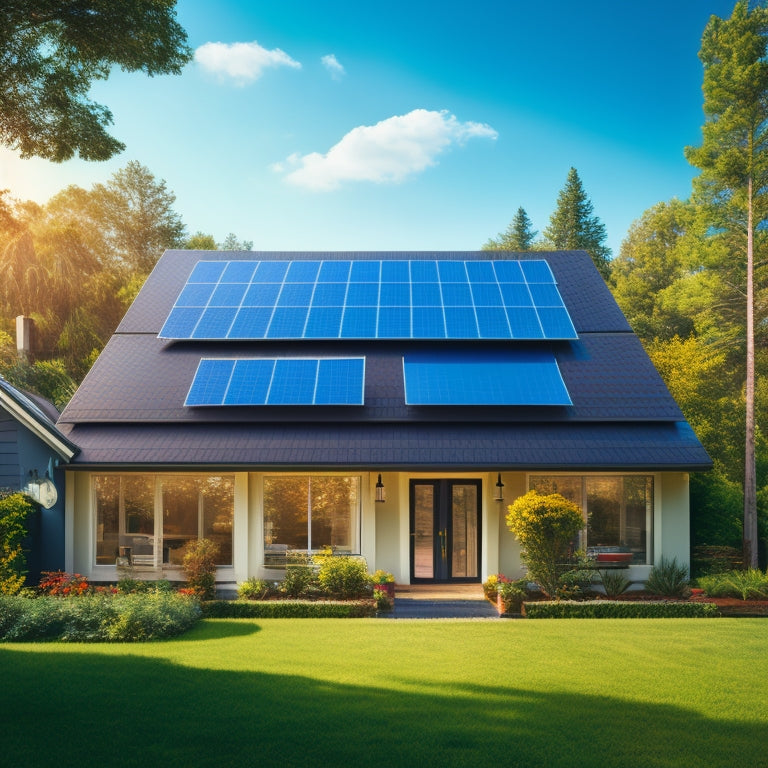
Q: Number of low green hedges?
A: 2